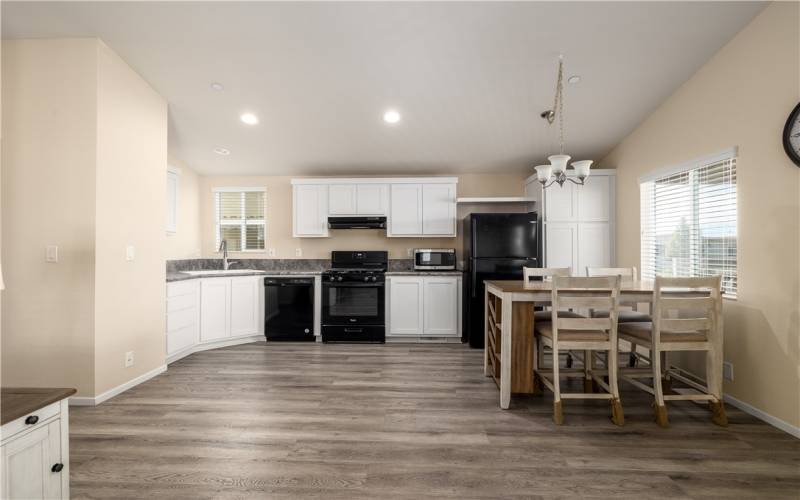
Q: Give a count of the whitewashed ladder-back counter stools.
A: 4